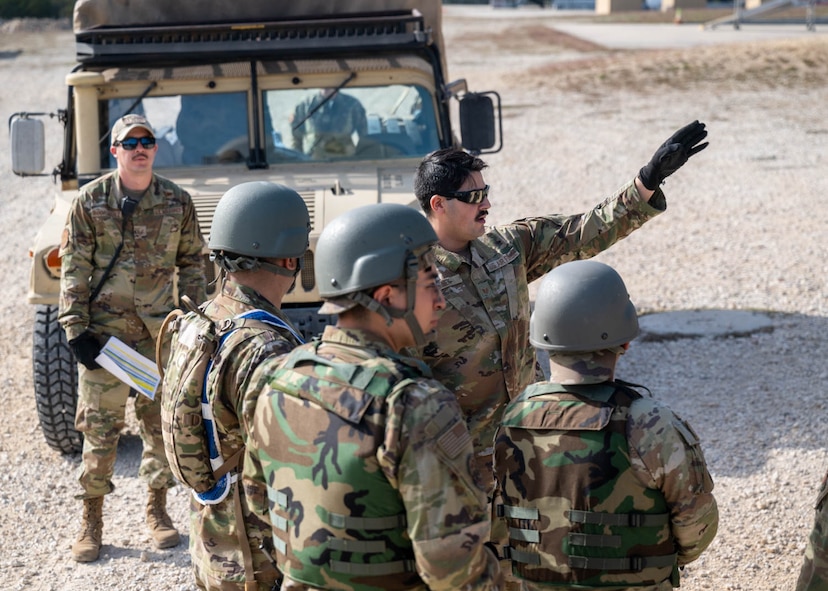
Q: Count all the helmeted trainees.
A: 3